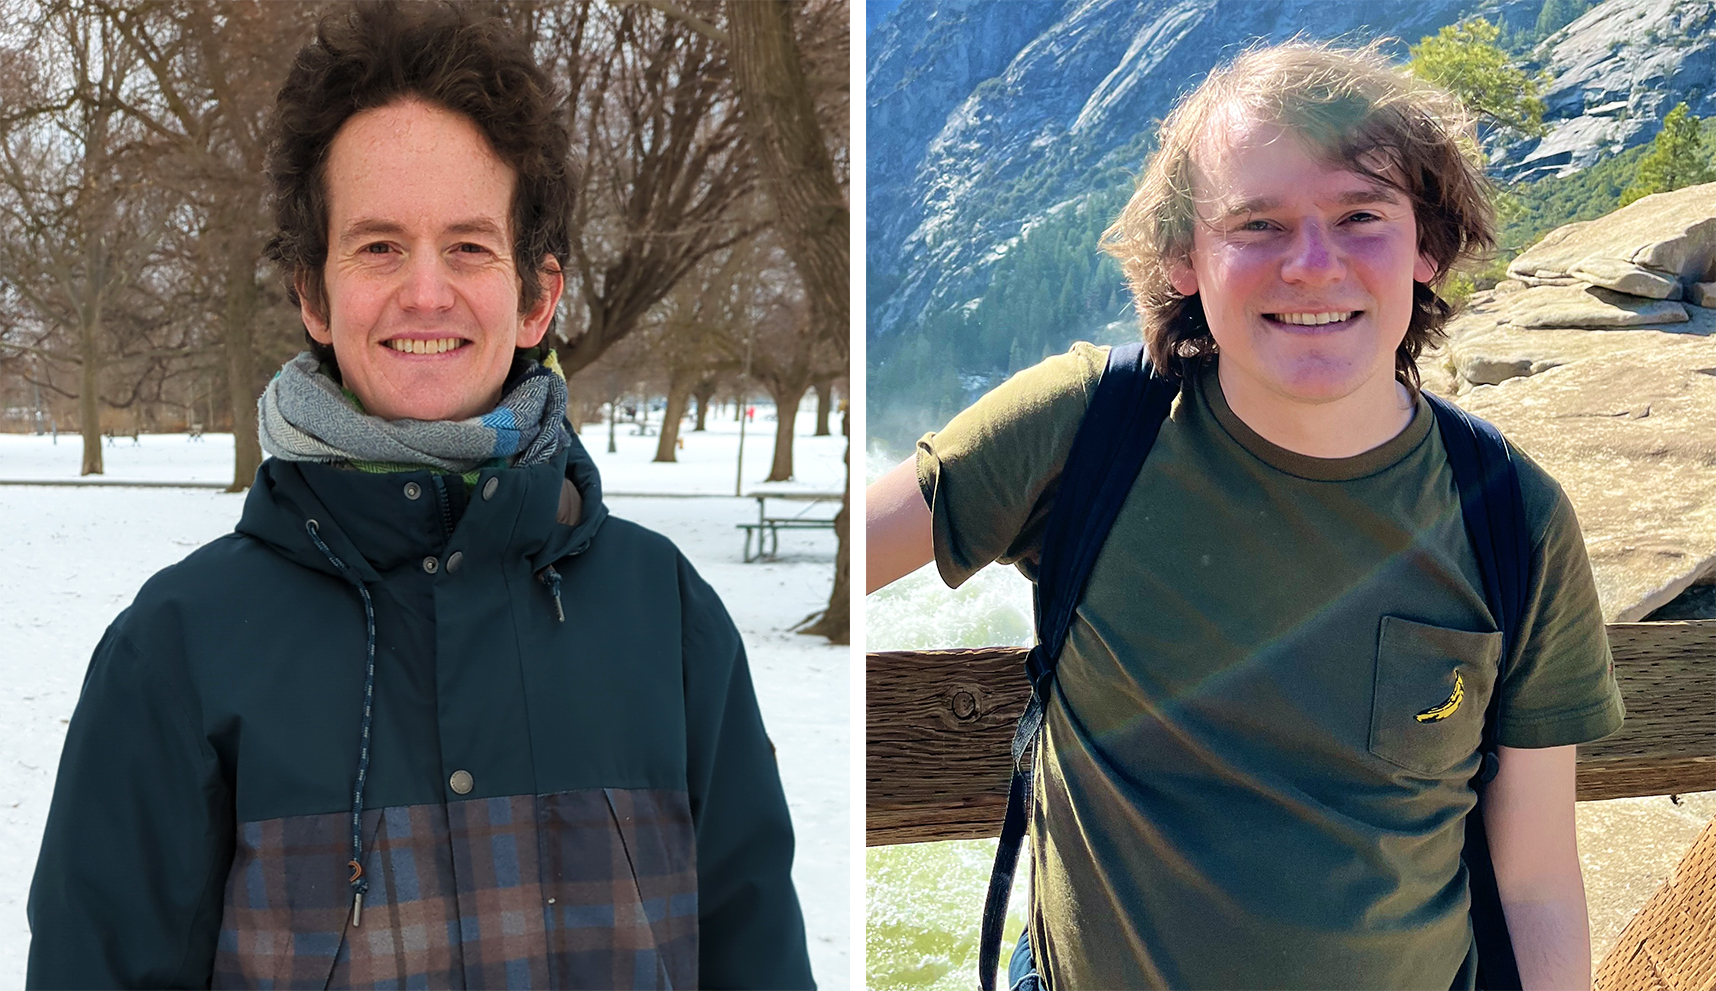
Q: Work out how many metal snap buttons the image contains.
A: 5